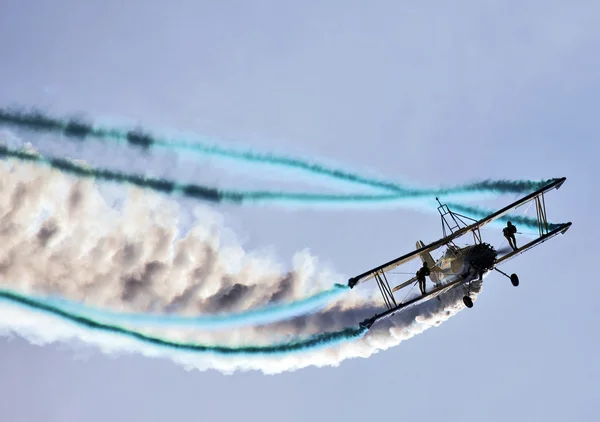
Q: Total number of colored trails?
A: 4